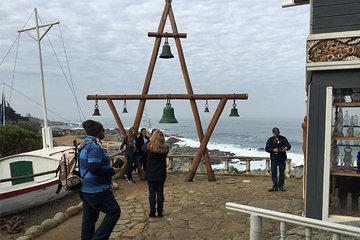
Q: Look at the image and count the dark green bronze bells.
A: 6